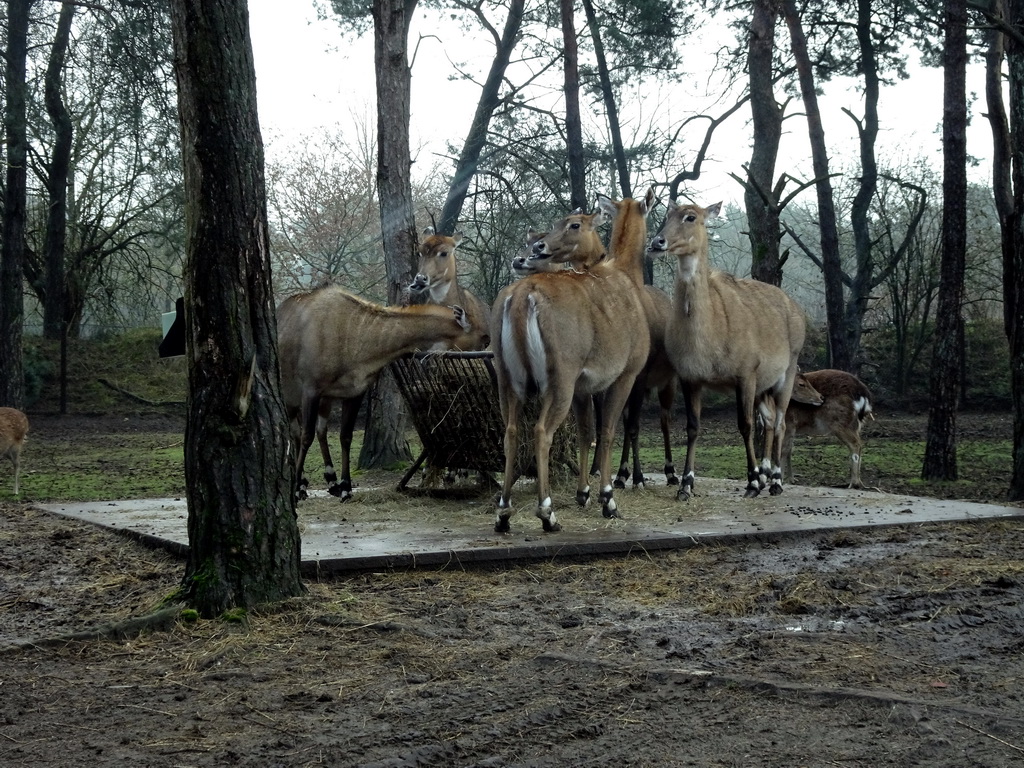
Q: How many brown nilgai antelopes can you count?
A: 6